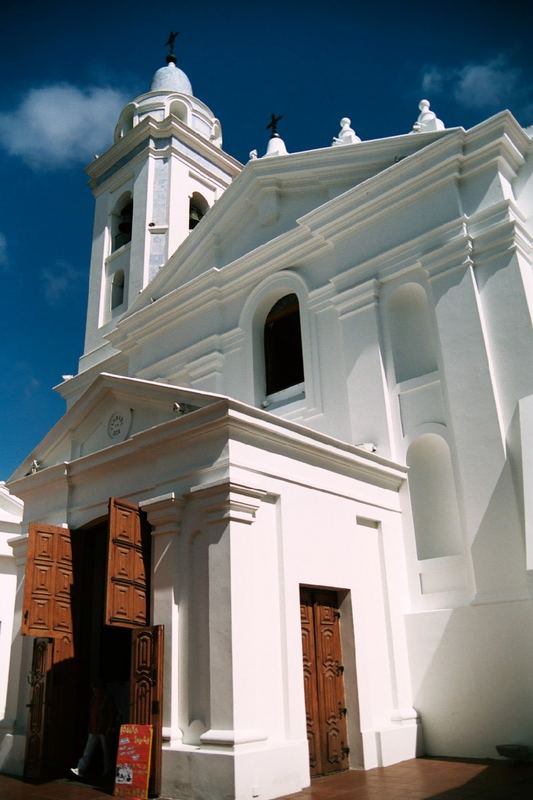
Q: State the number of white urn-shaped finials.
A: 2